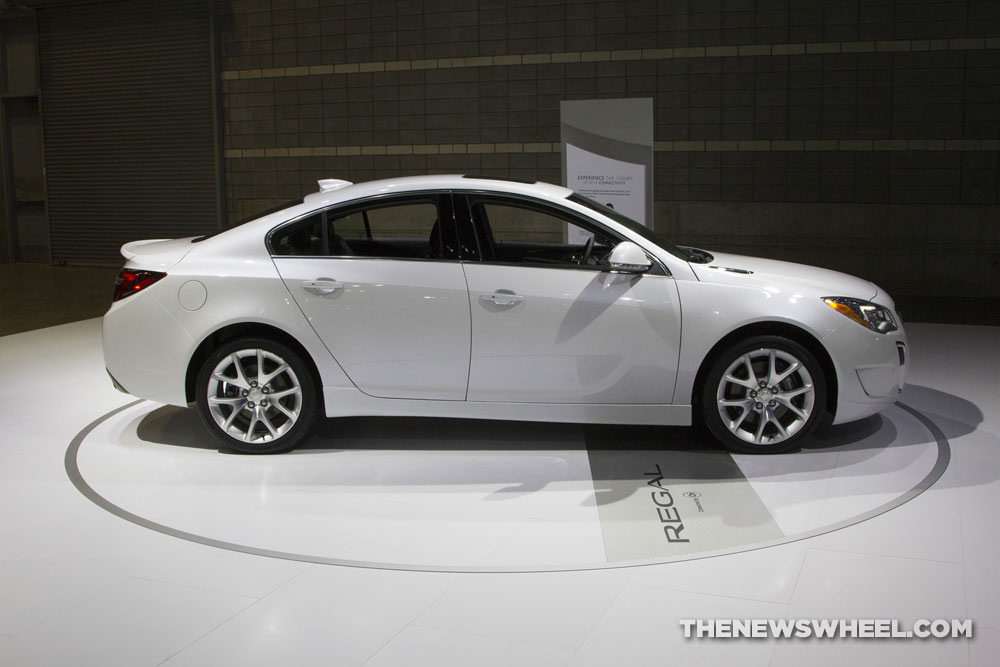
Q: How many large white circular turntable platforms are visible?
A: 1